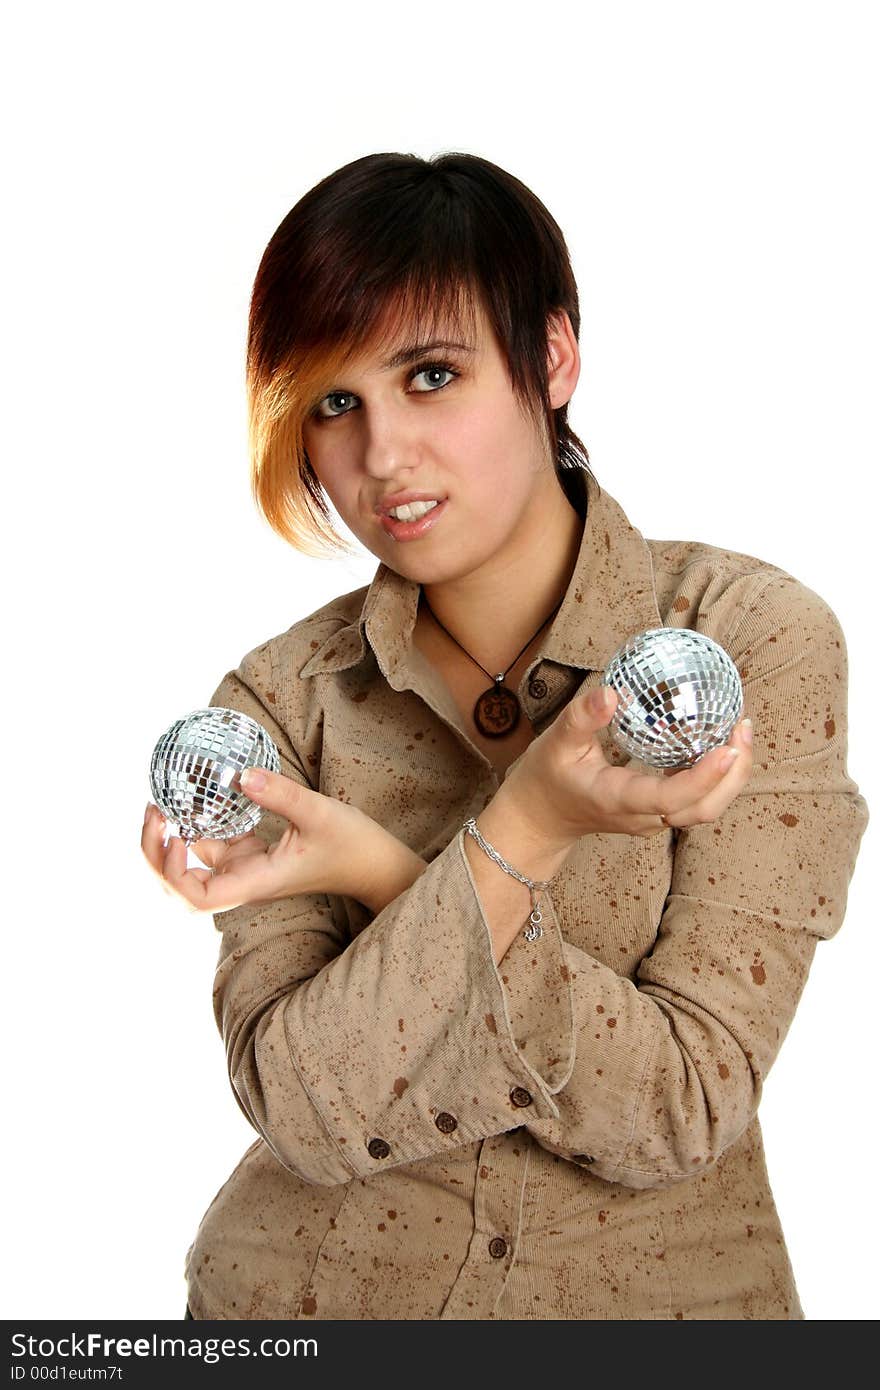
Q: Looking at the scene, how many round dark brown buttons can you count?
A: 6